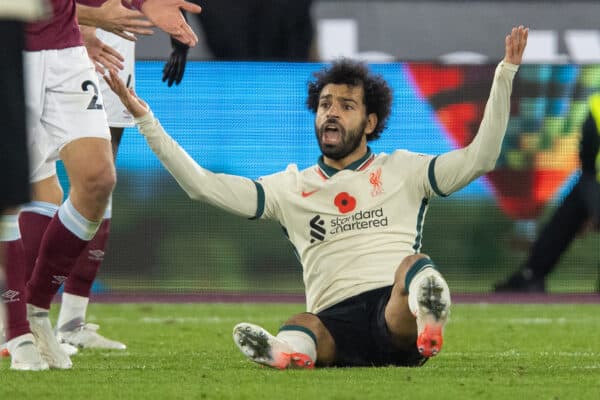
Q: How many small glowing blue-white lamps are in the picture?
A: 0